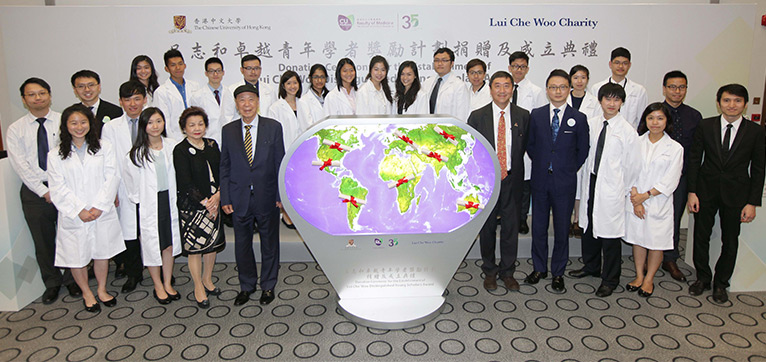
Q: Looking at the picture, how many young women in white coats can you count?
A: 10